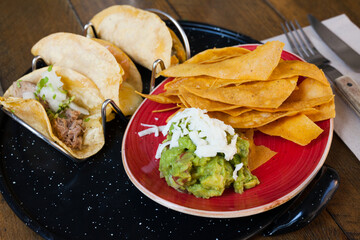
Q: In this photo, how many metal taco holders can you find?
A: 1